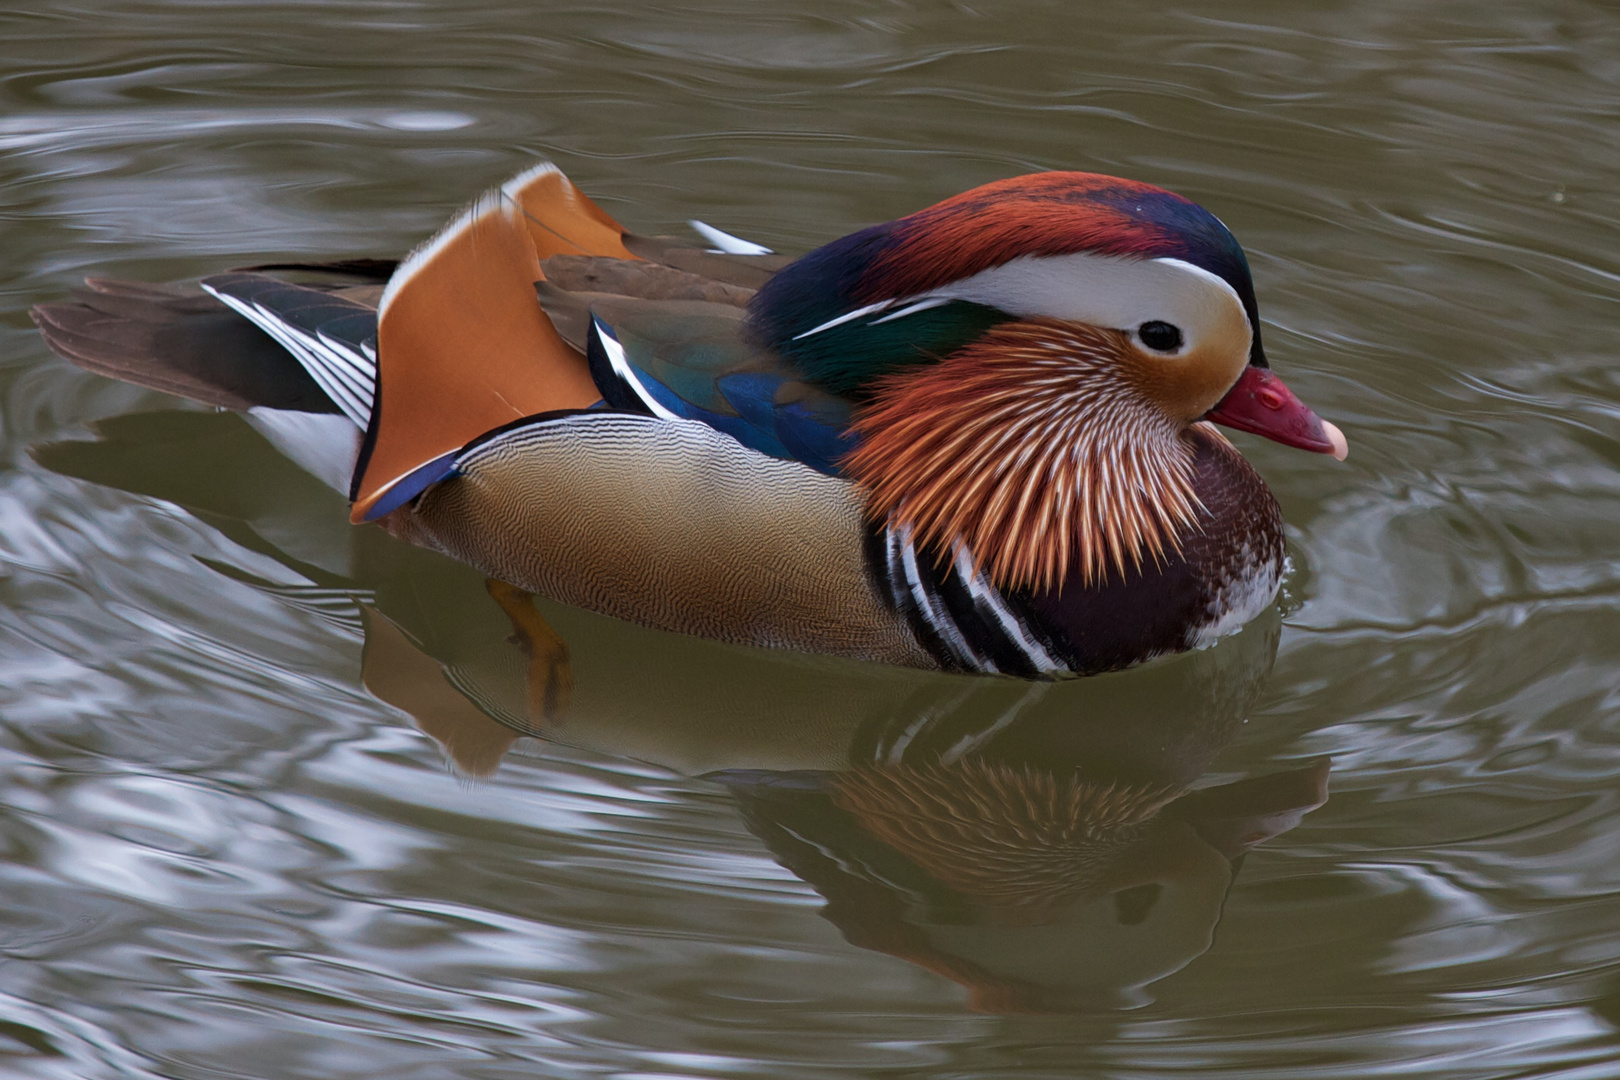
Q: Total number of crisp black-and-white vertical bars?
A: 2